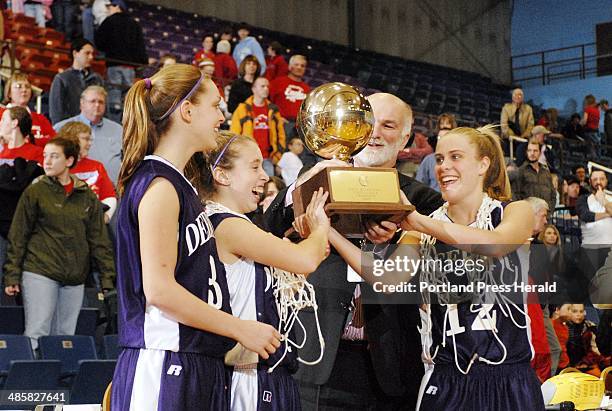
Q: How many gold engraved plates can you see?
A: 1